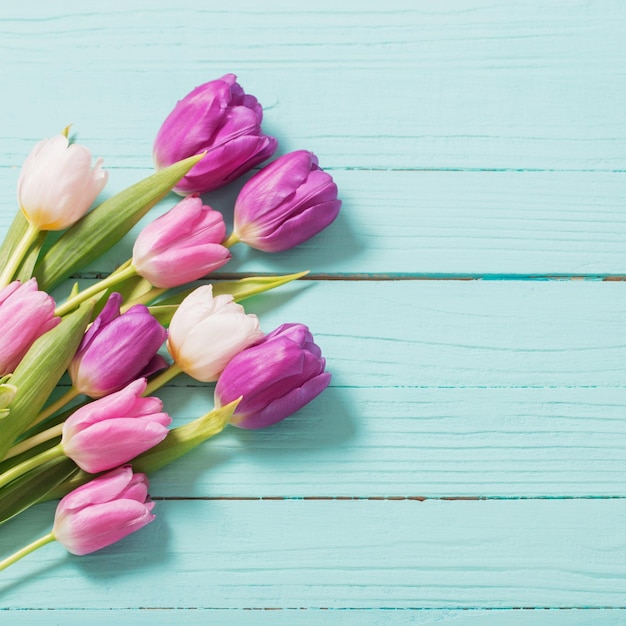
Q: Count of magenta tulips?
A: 4